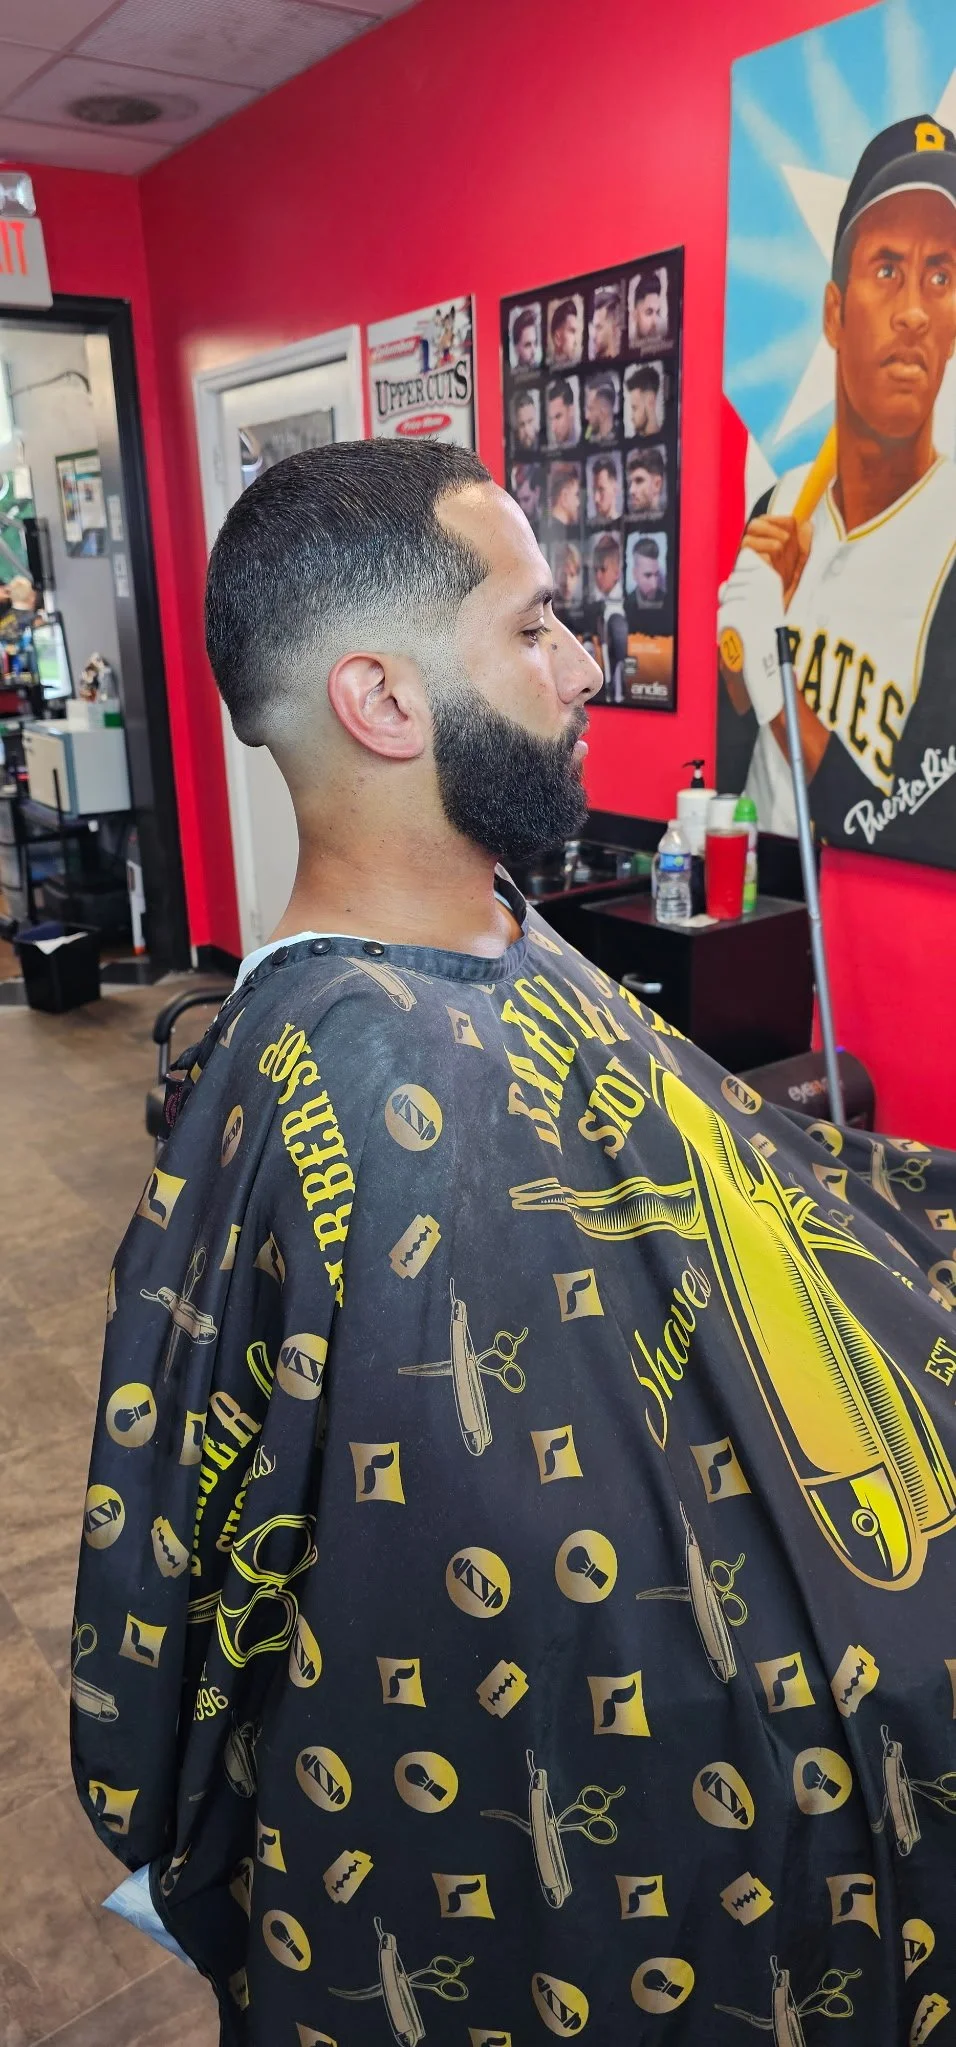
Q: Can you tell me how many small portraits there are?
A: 15